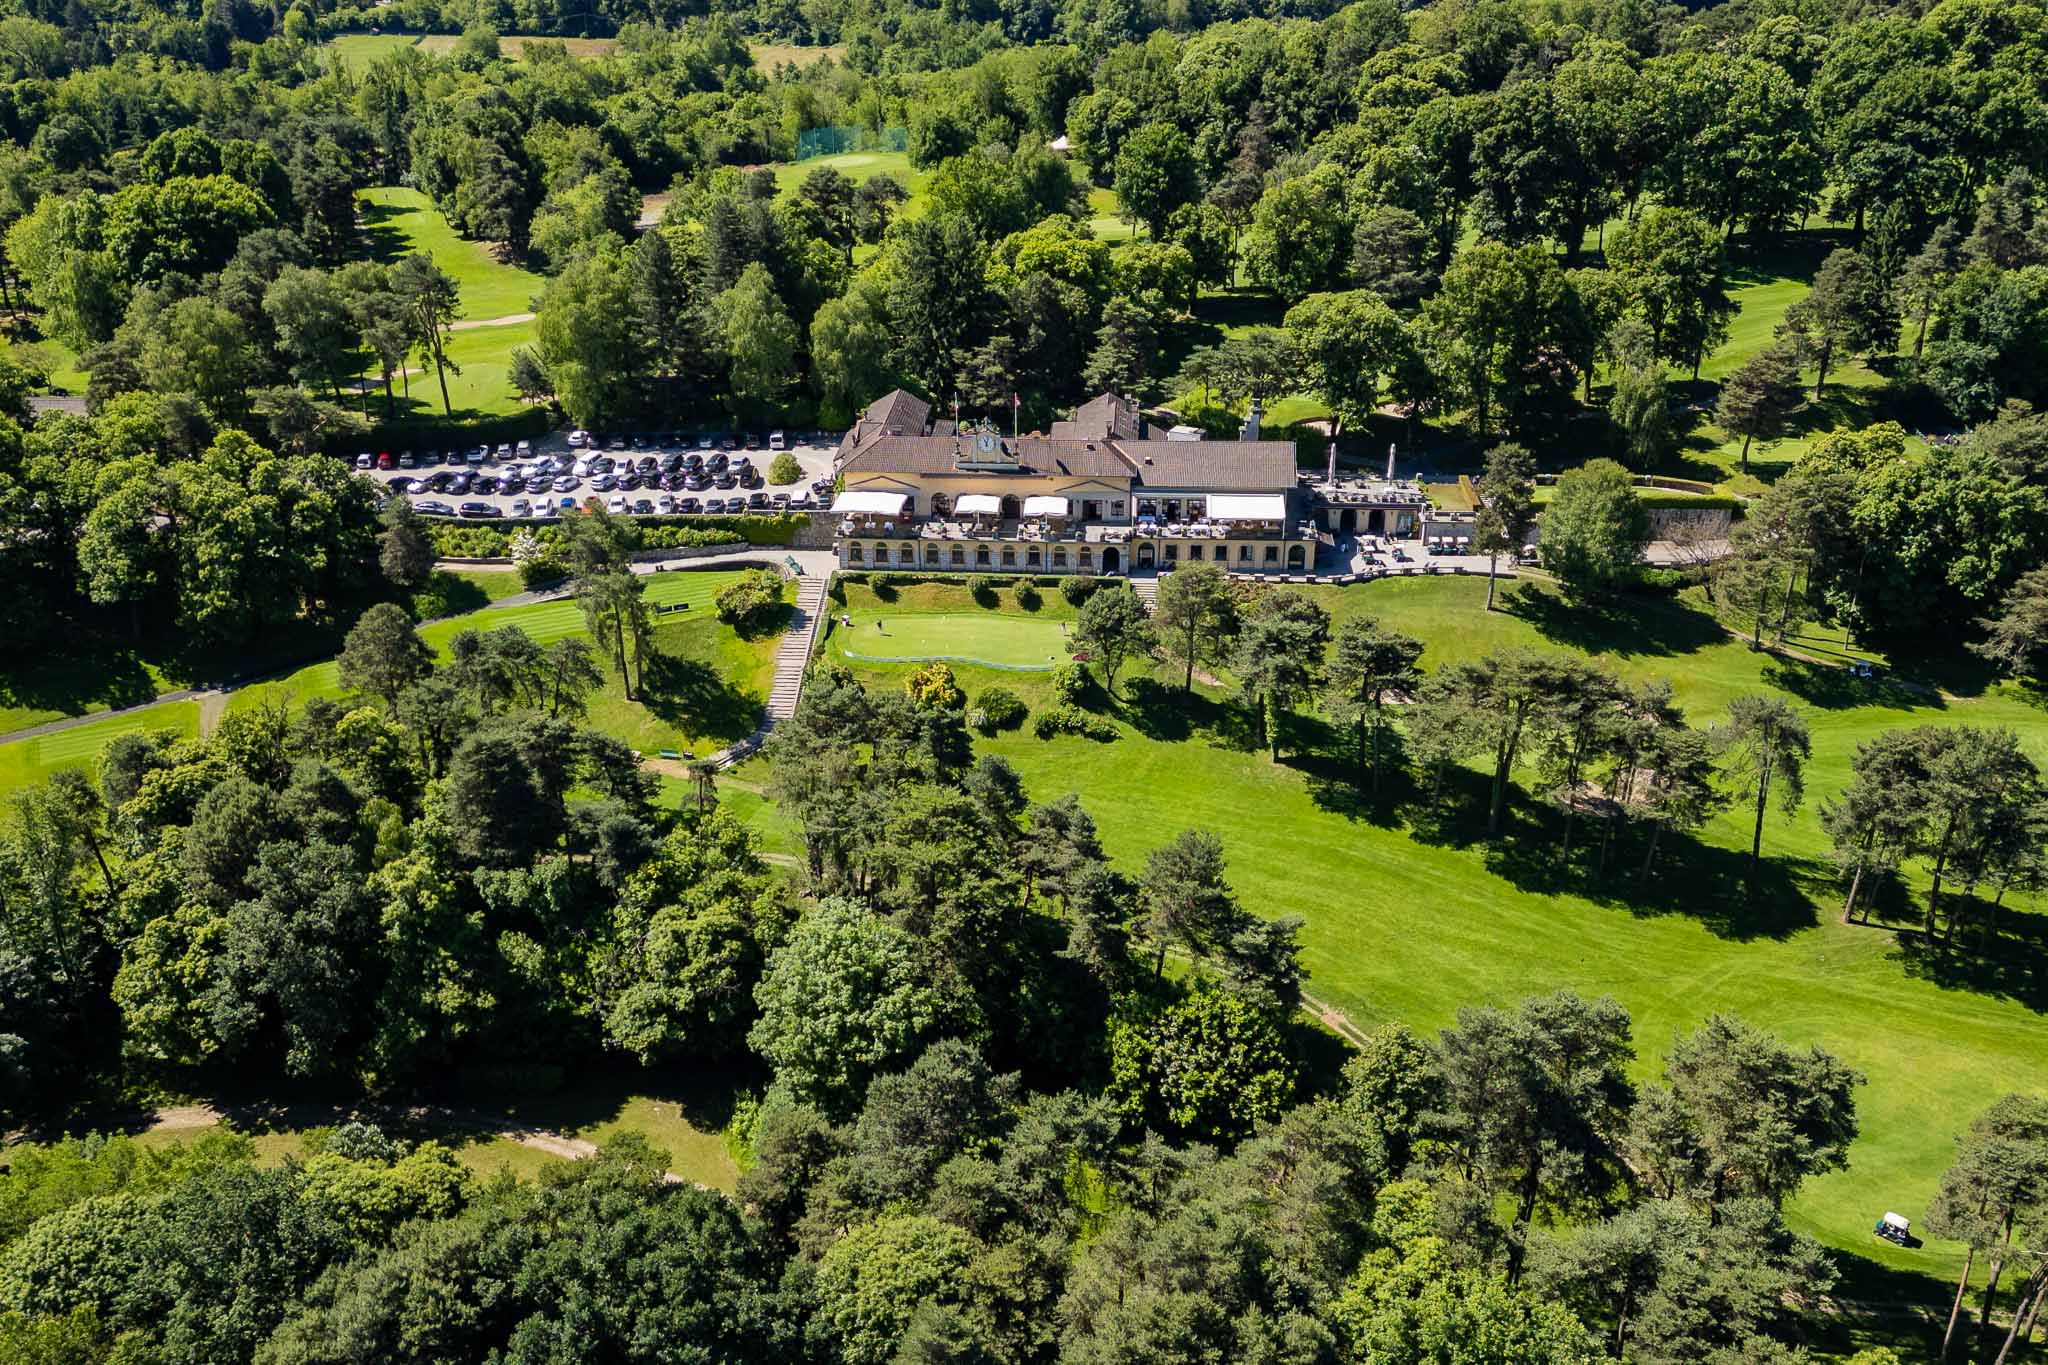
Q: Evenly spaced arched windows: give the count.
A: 10